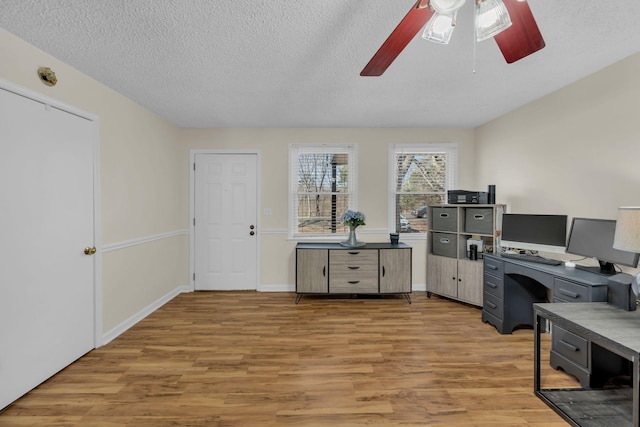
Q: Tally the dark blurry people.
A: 0